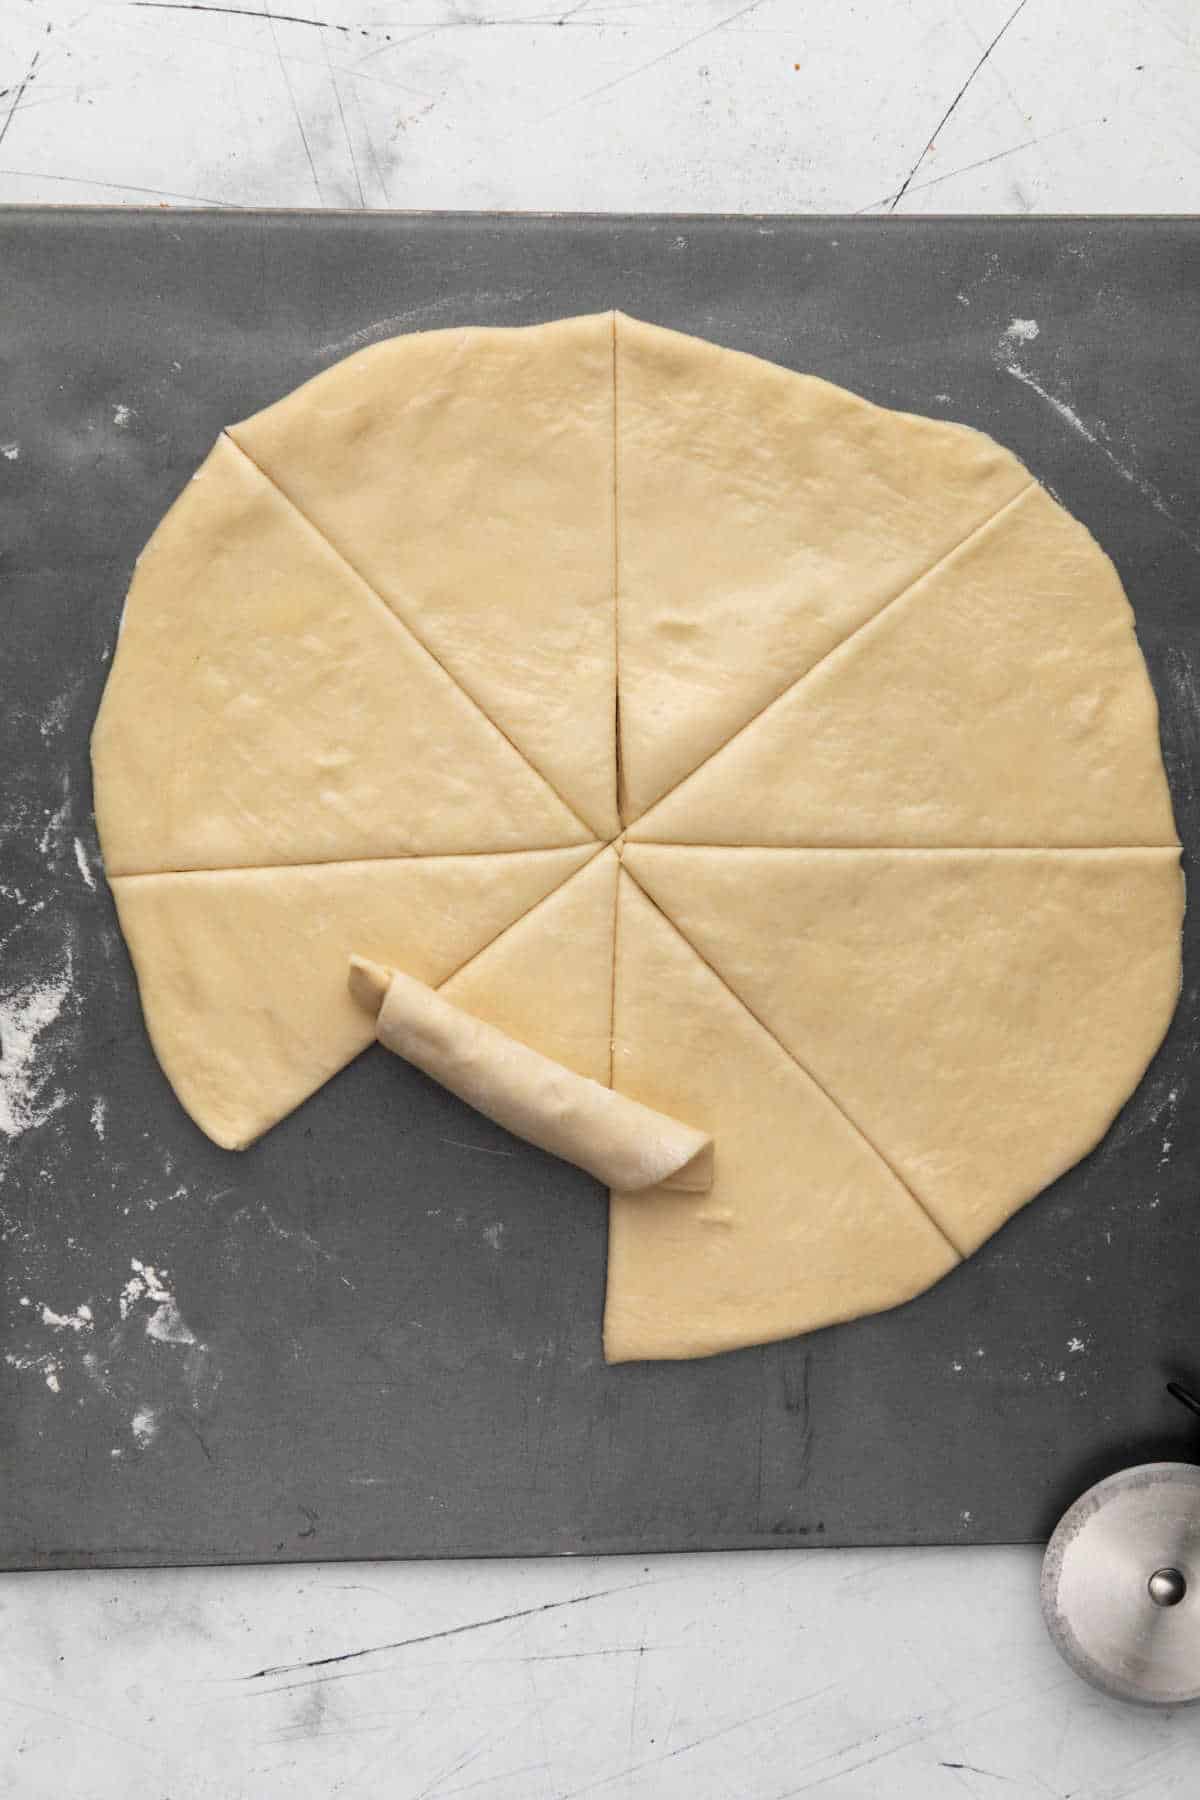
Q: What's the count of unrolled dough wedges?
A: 7